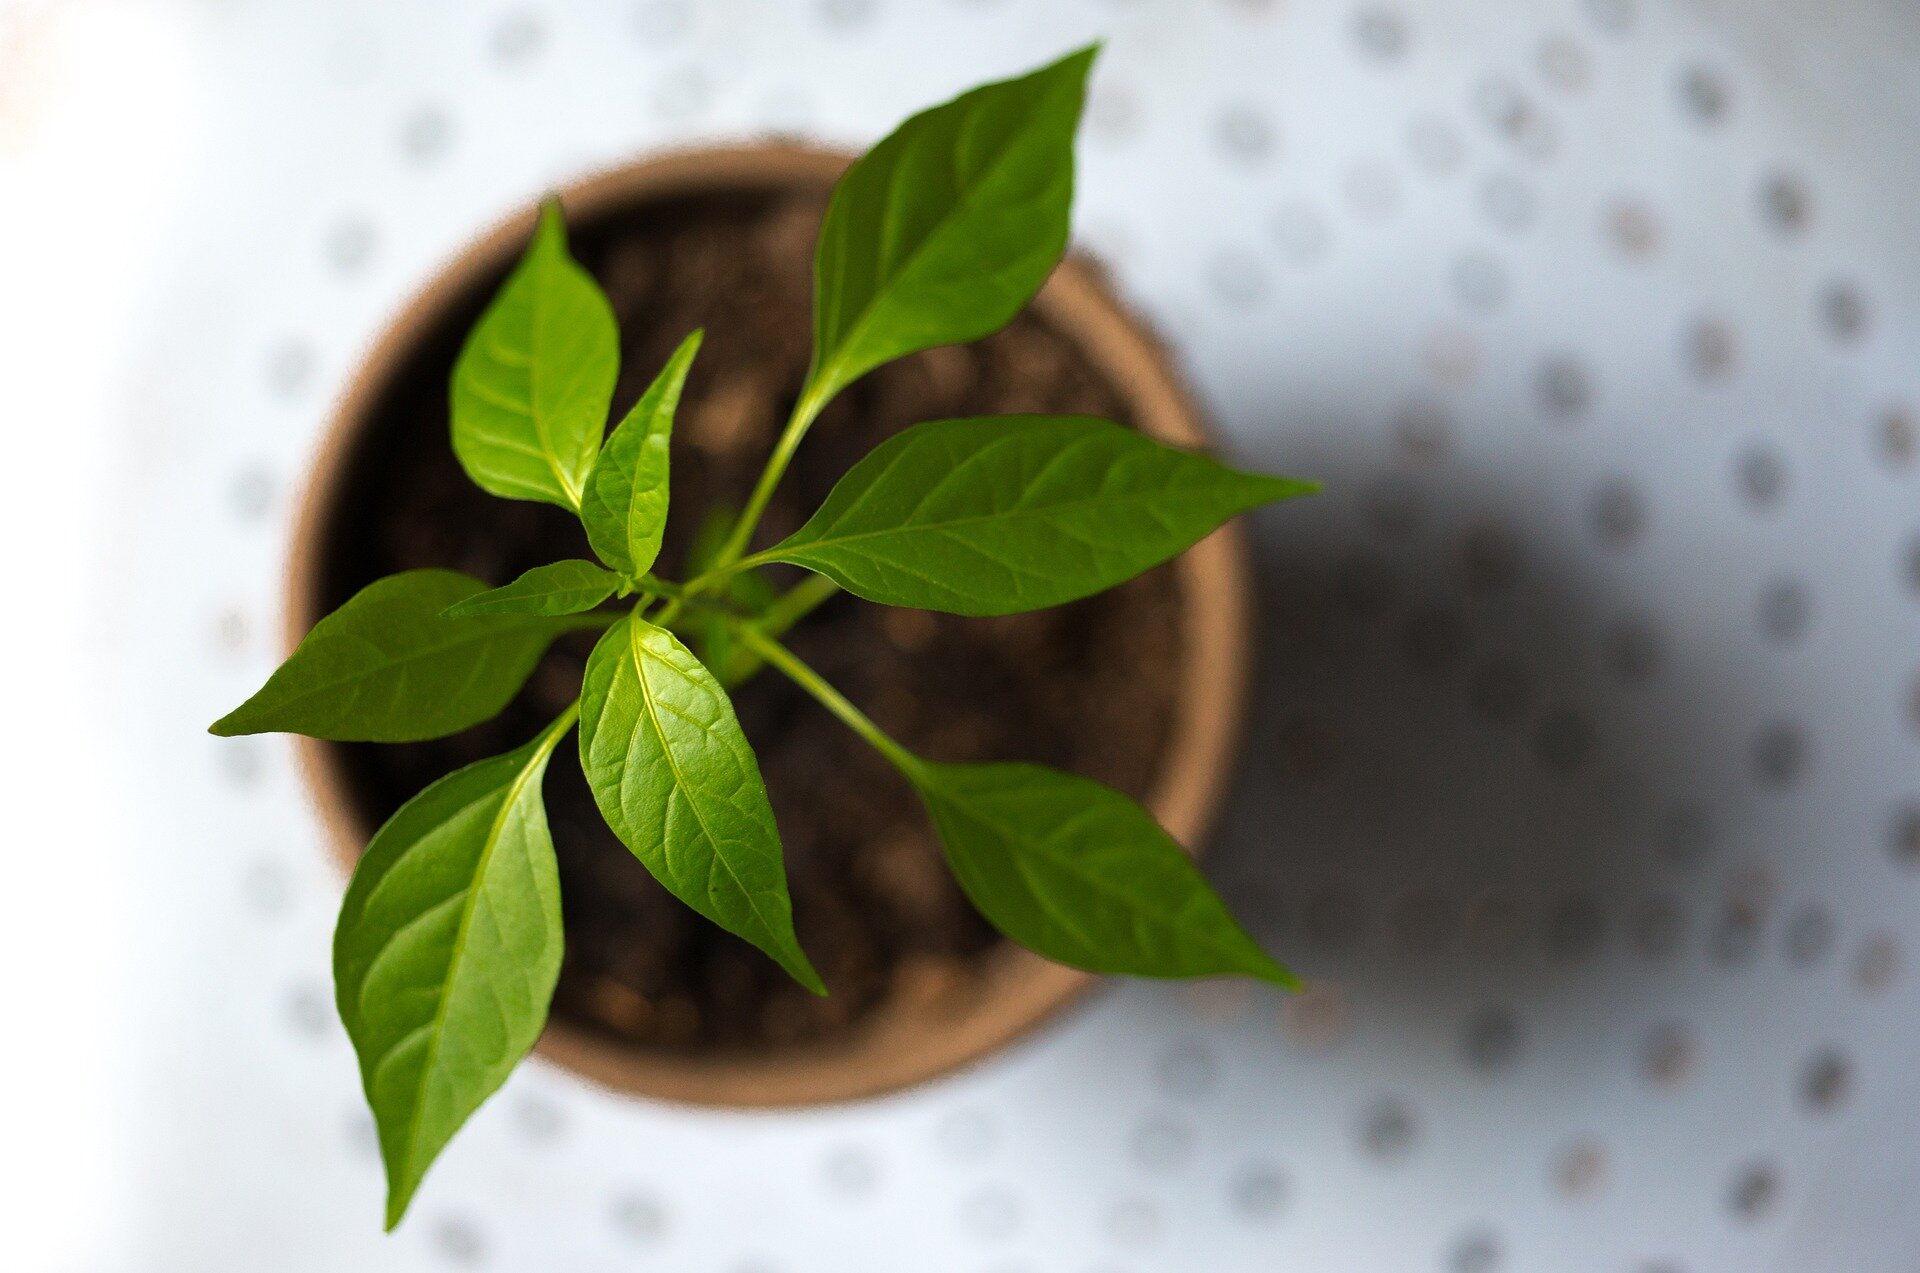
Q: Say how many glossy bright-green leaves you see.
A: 9